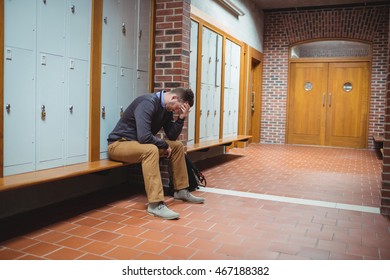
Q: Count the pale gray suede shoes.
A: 2